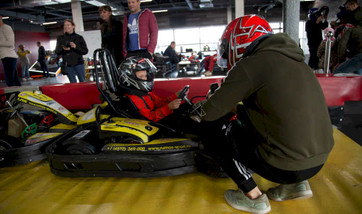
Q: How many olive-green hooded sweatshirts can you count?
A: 1